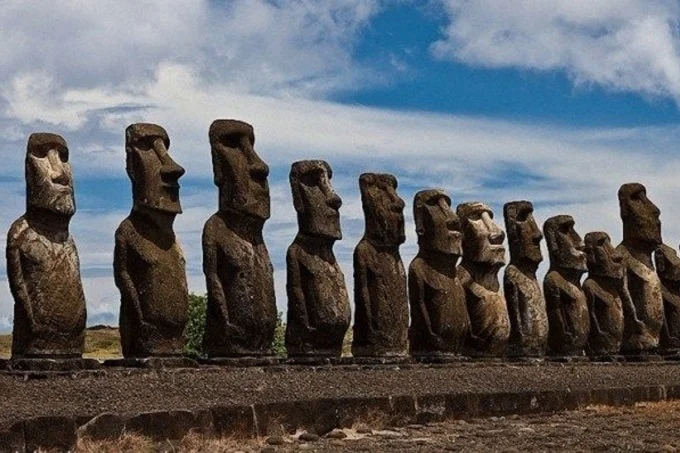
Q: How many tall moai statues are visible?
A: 12